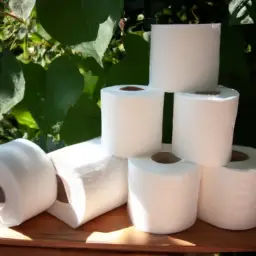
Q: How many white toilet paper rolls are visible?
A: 7